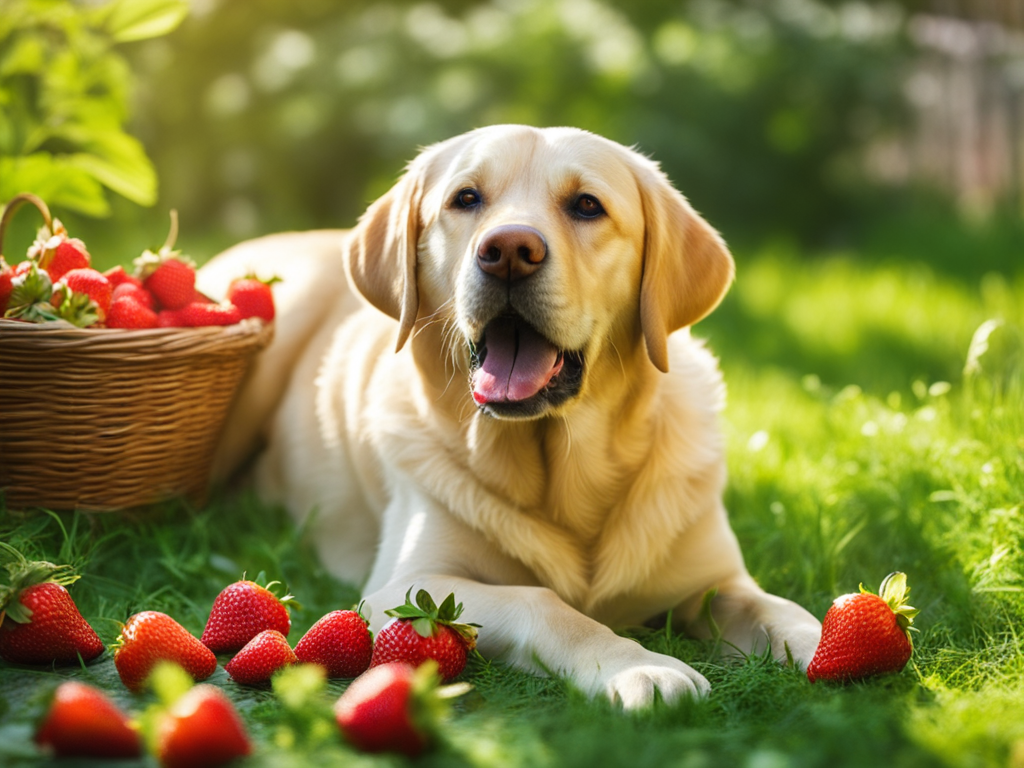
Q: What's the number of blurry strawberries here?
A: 3